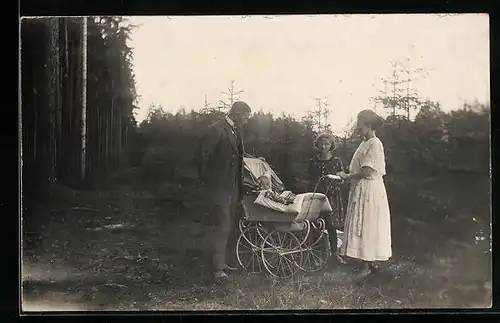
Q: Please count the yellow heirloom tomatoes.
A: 0